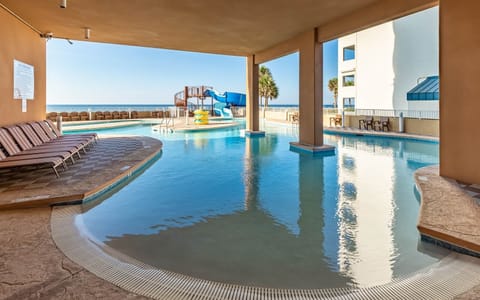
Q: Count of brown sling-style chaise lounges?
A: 7